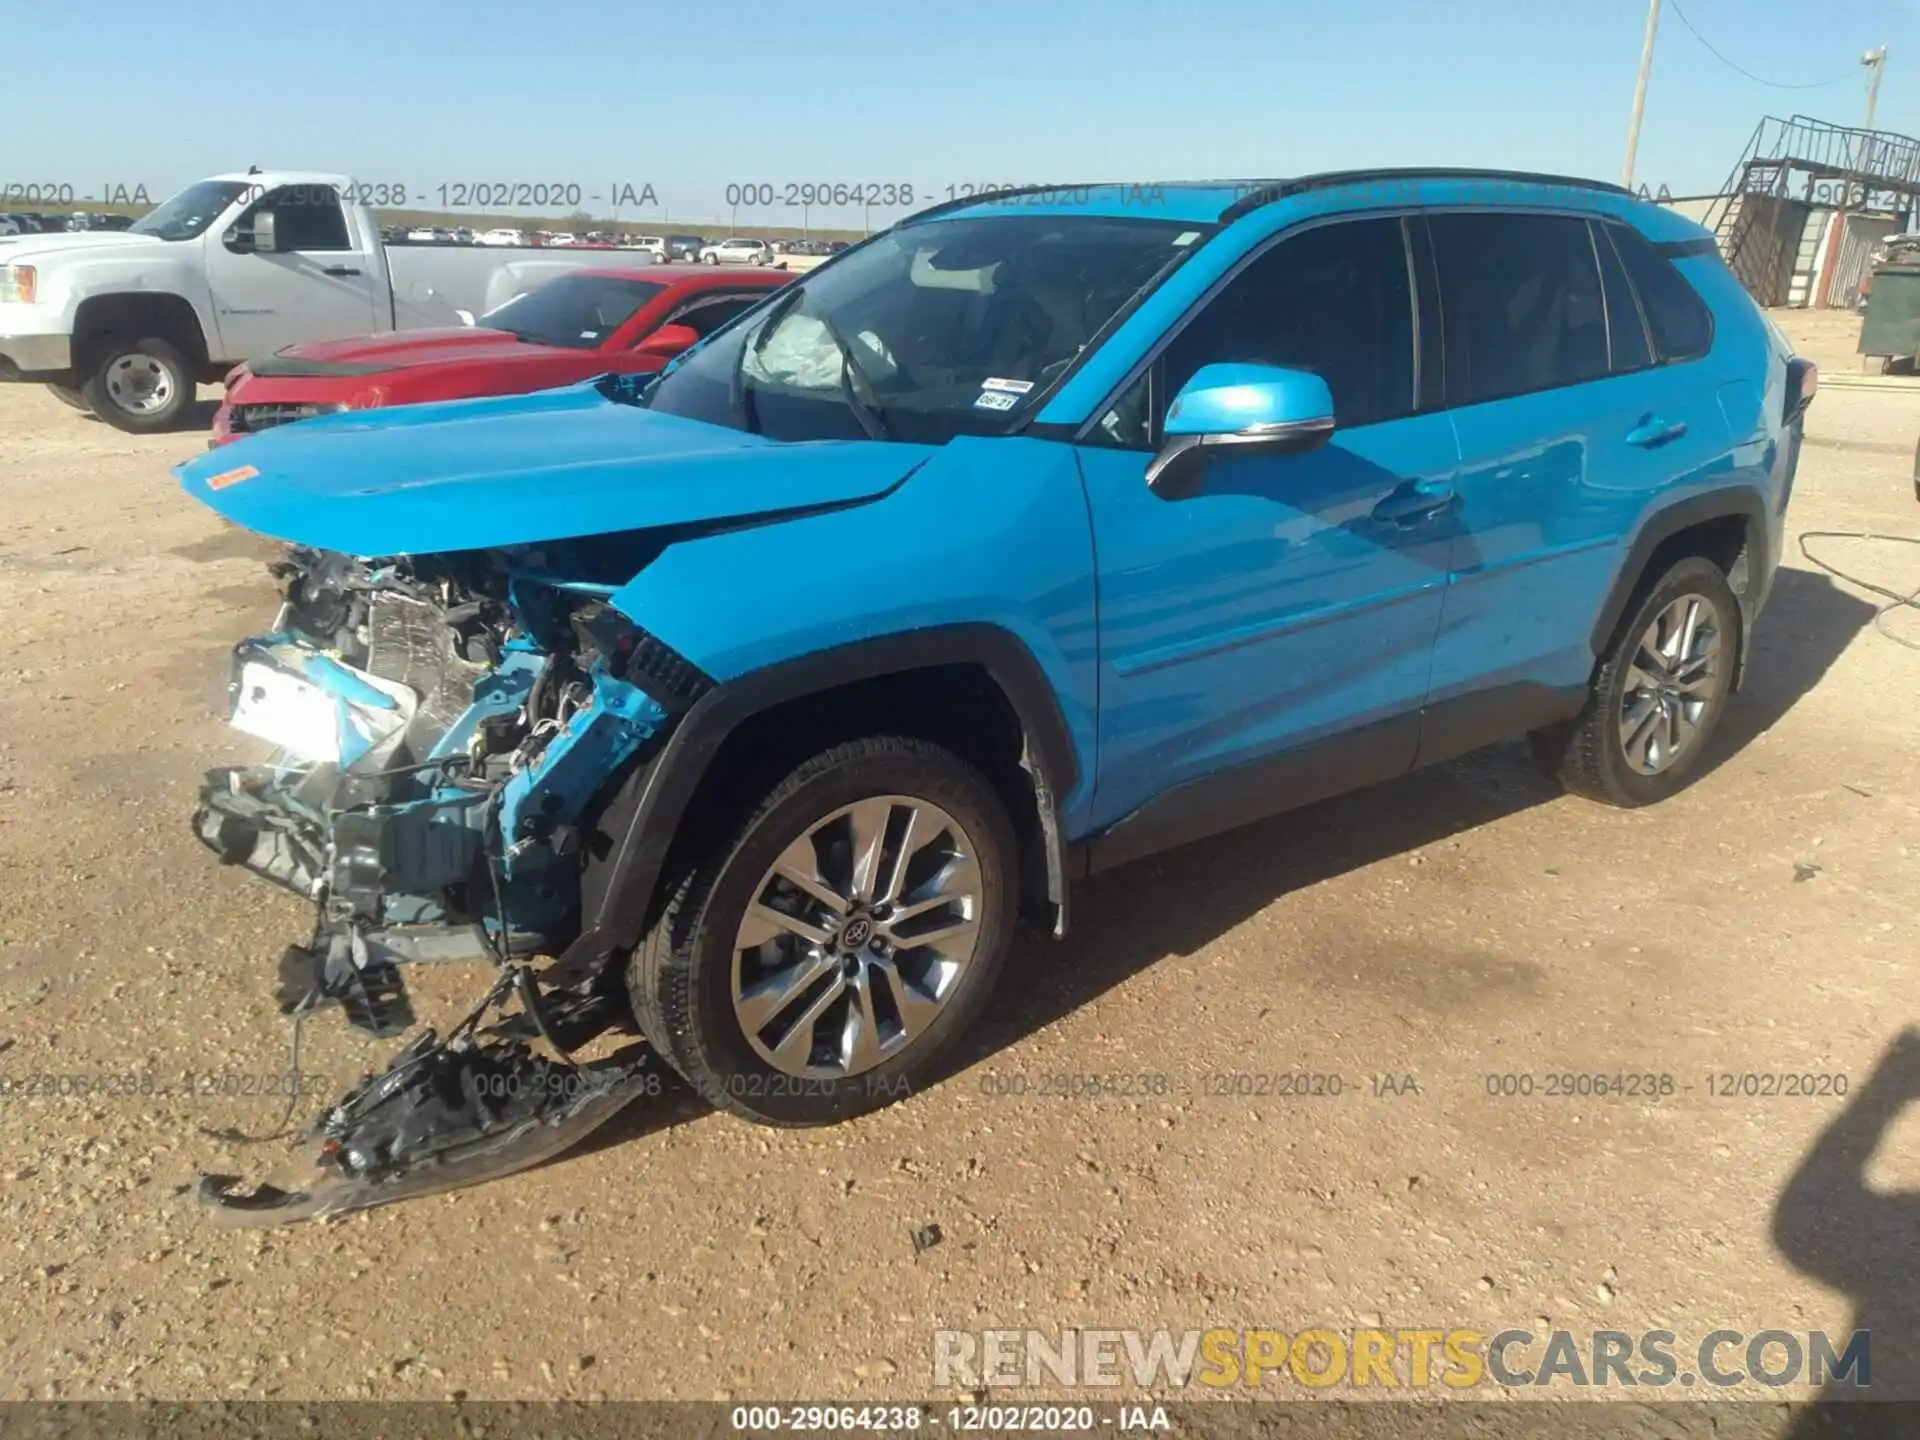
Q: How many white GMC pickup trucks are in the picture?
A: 1